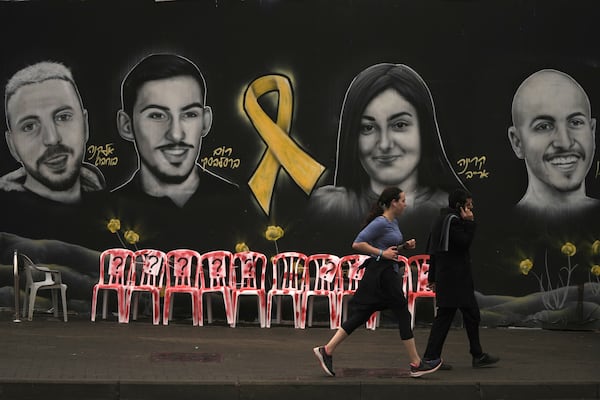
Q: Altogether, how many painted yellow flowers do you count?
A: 8